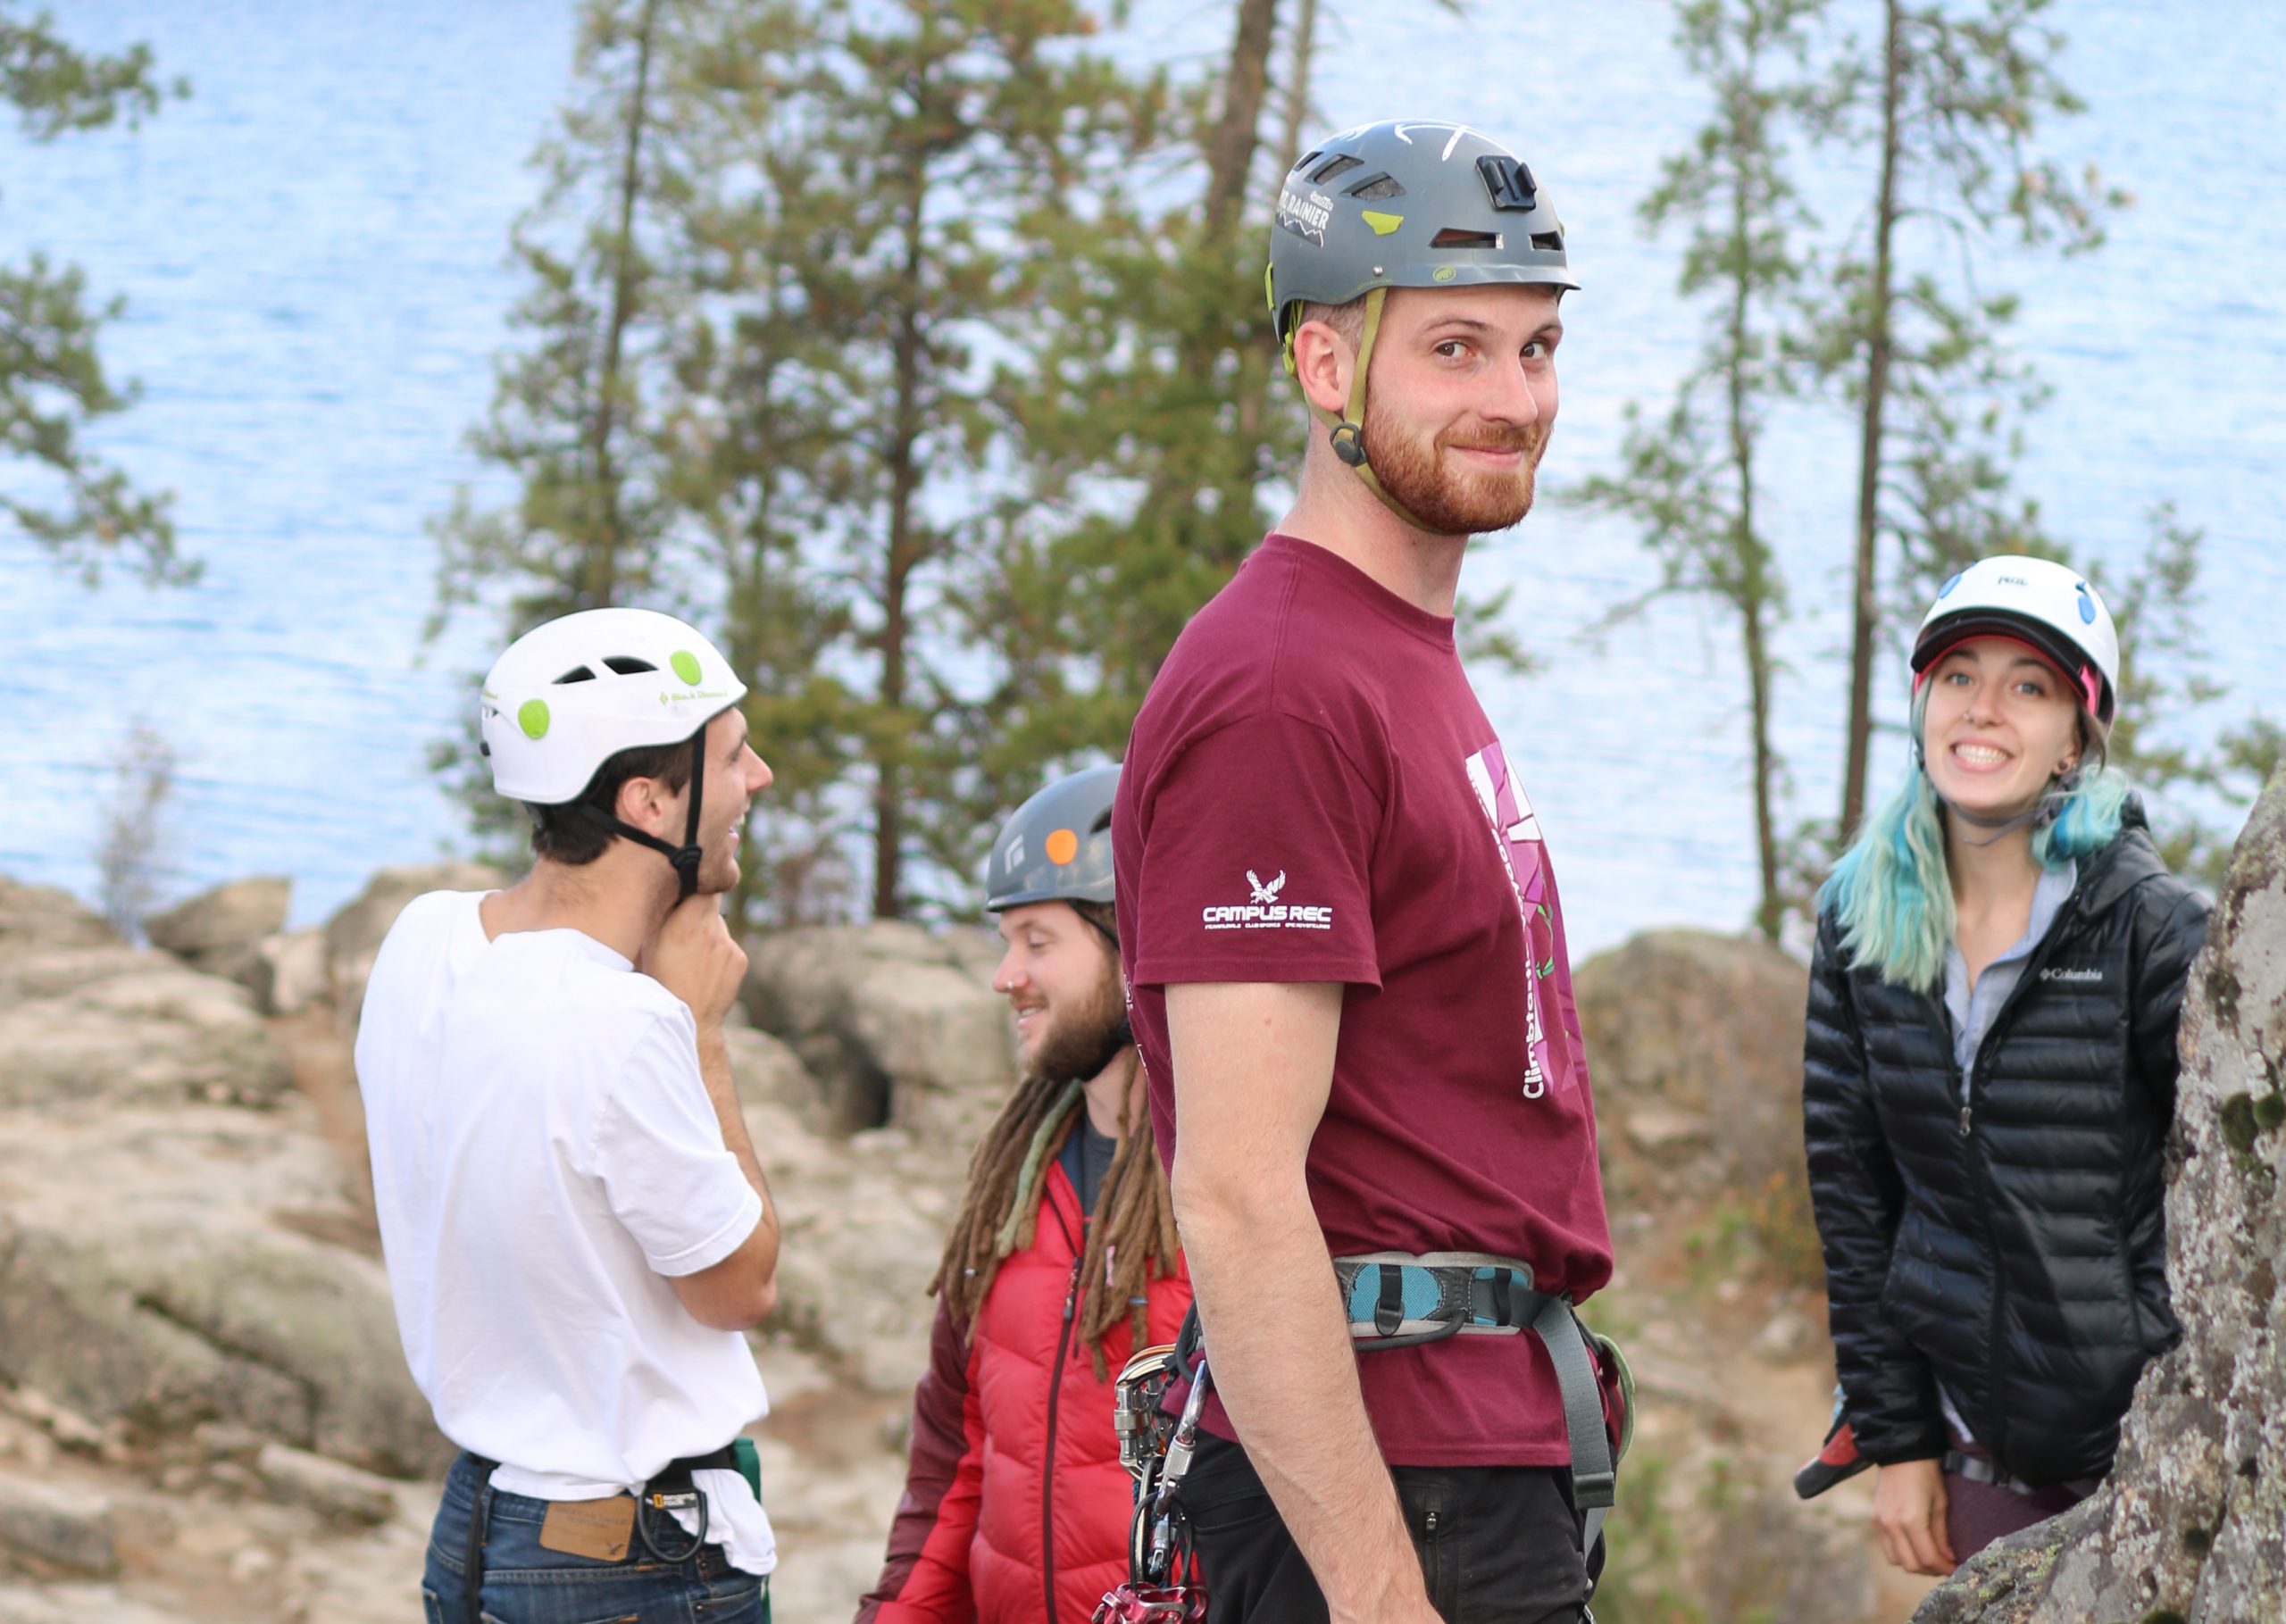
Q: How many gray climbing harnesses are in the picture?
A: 1